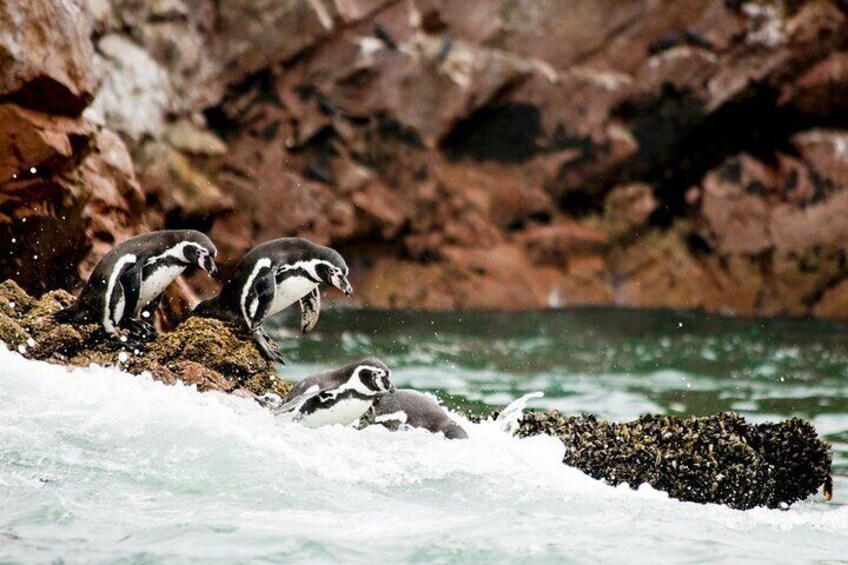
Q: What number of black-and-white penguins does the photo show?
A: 4